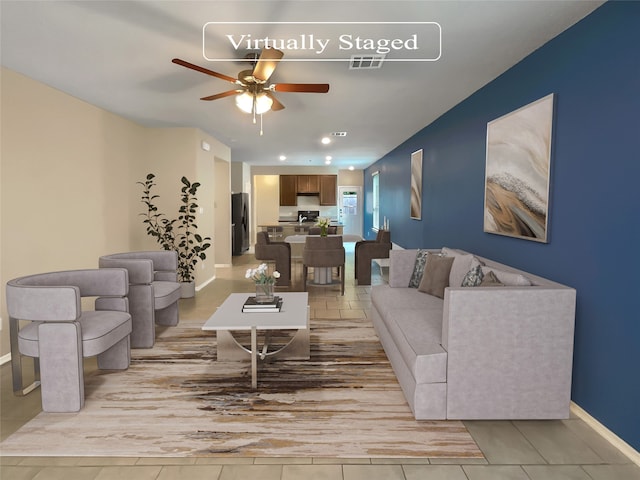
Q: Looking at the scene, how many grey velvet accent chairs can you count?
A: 2